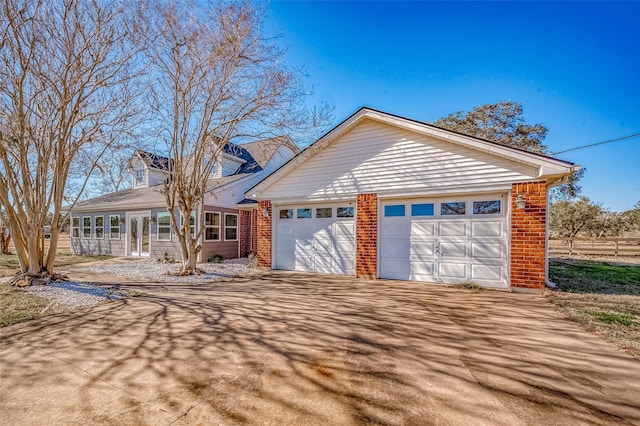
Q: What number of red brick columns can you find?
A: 3